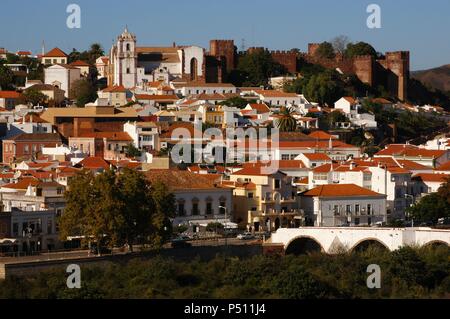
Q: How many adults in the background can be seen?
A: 0